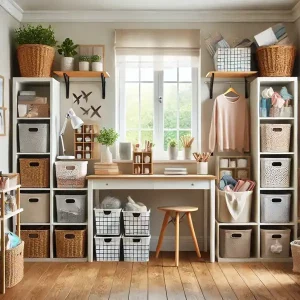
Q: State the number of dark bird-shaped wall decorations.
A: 4